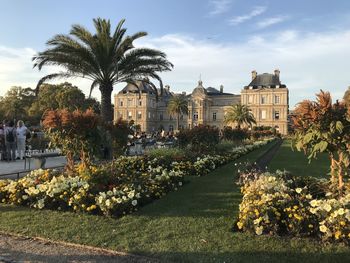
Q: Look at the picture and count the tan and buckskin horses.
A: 0